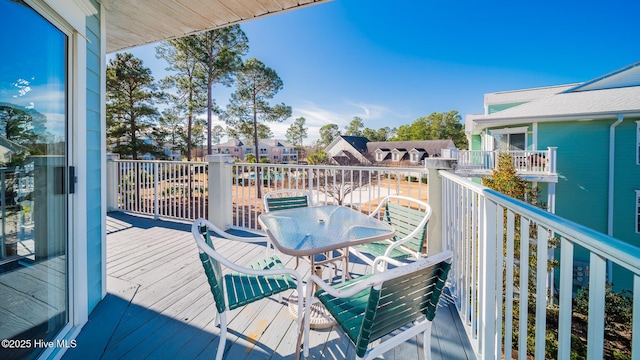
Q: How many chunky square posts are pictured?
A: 3